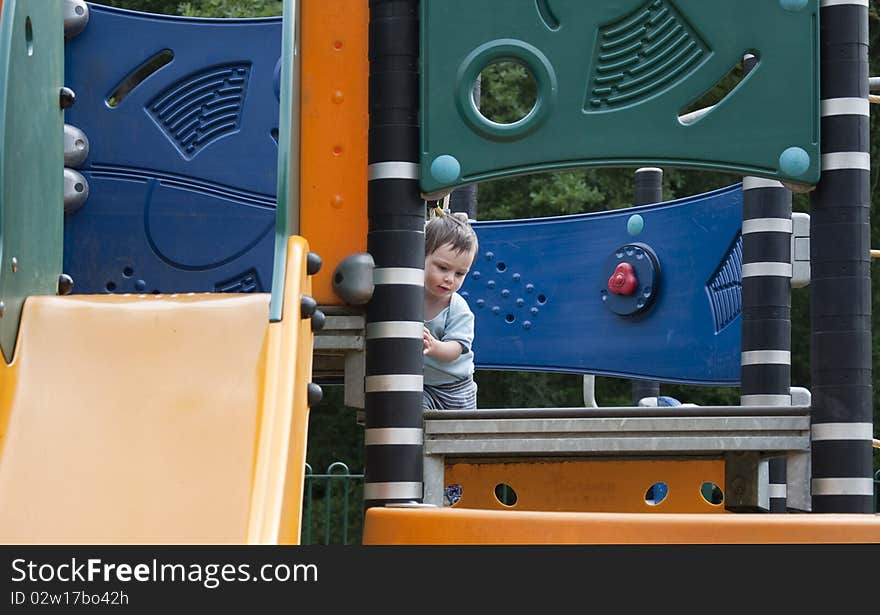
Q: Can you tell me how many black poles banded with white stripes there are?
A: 3